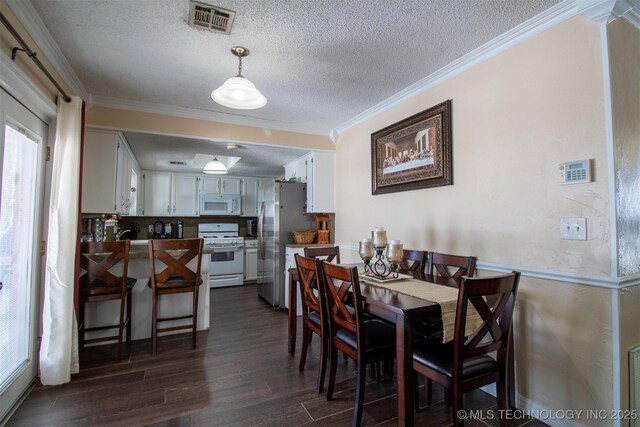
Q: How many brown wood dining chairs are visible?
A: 6